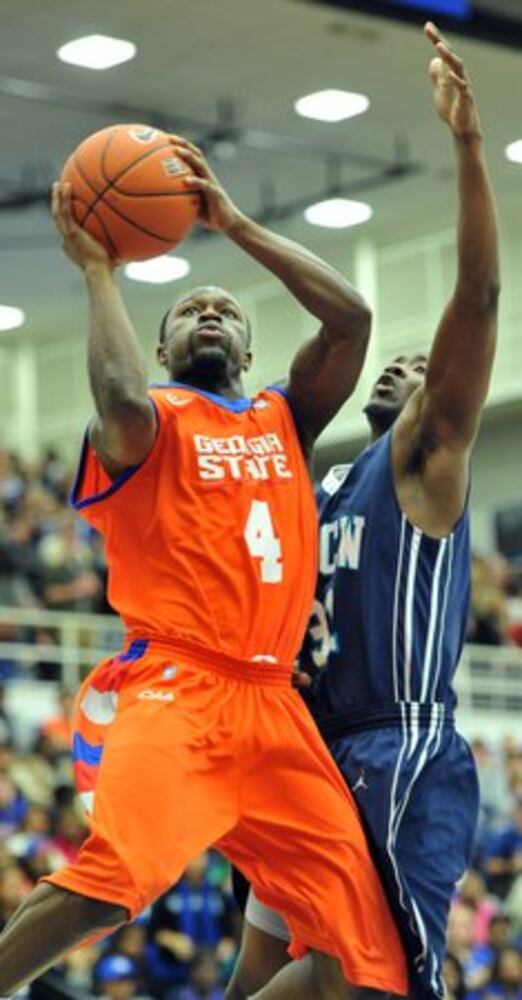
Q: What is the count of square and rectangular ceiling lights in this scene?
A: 6